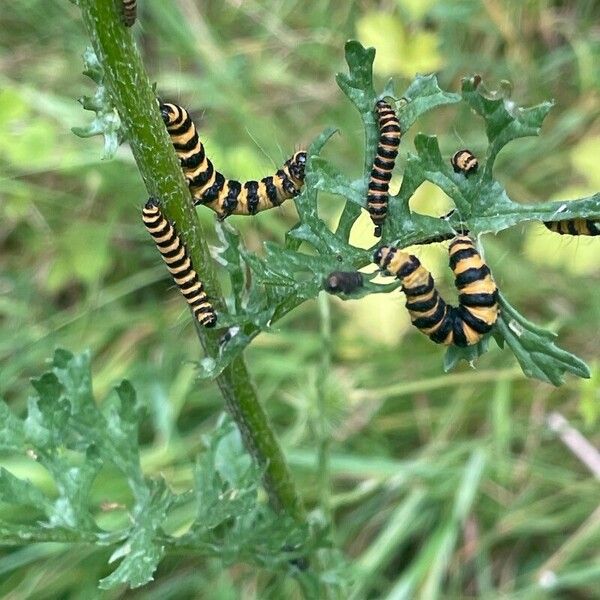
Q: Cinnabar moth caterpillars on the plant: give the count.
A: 7